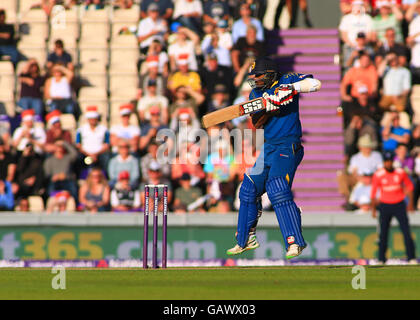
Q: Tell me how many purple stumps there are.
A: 3